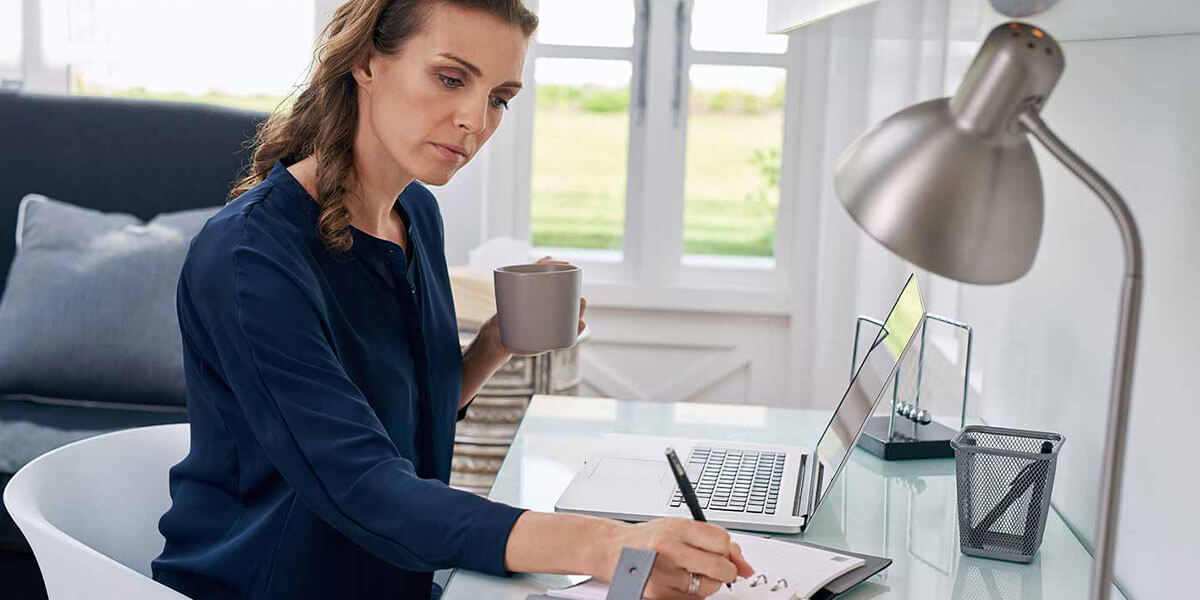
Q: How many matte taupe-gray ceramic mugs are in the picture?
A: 1